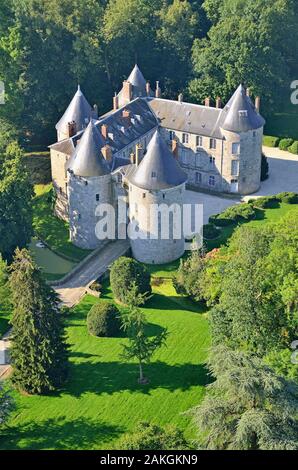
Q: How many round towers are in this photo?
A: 5